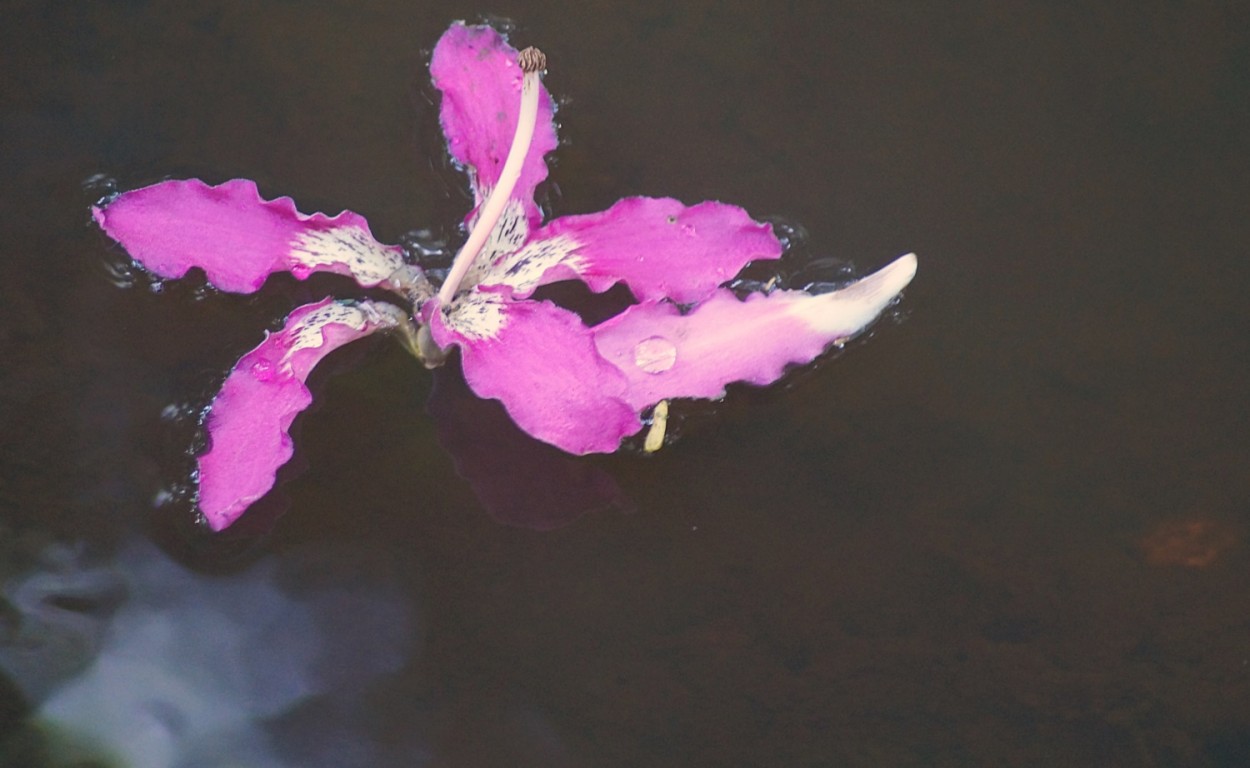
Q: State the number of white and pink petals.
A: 6